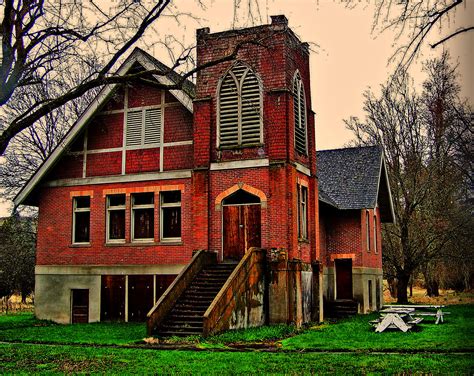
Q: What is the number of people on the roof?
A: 0